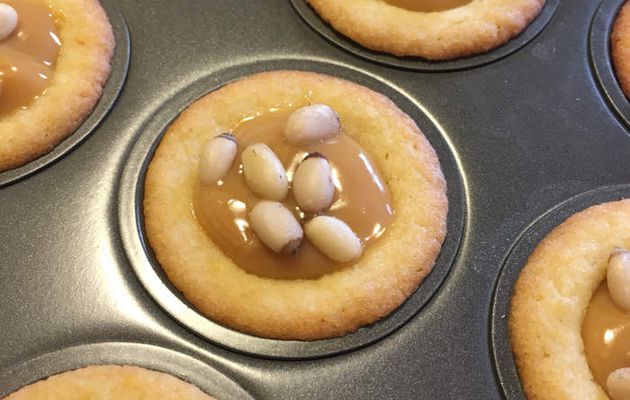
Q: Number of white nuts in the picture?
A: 9